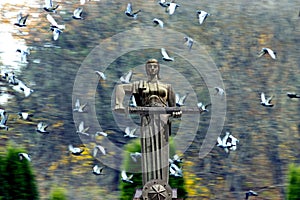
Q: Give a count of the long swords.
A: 1